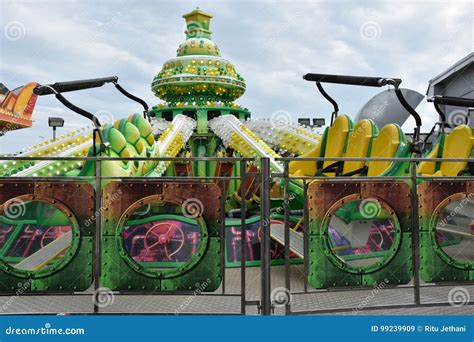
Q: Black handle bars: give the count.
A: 3